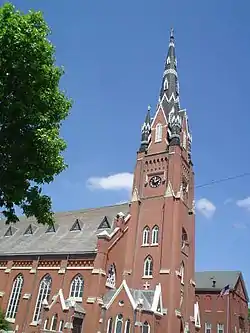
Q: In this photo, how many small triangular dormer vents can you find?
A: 5